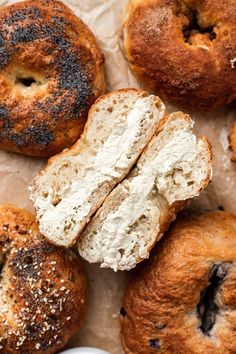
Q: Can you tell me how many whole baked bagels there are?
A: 4